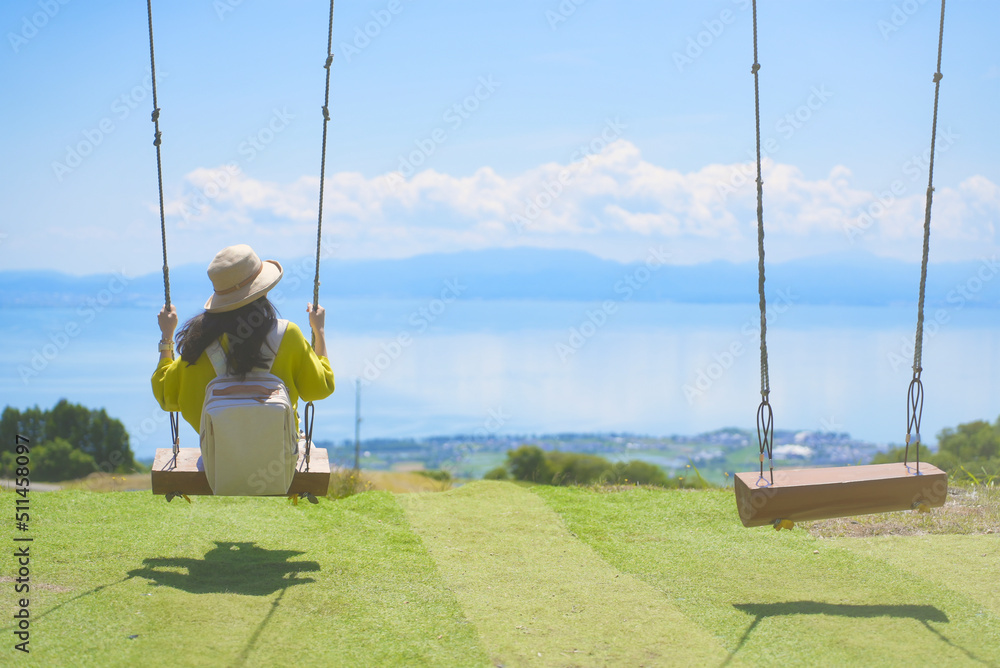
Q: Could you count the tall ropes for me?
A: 4